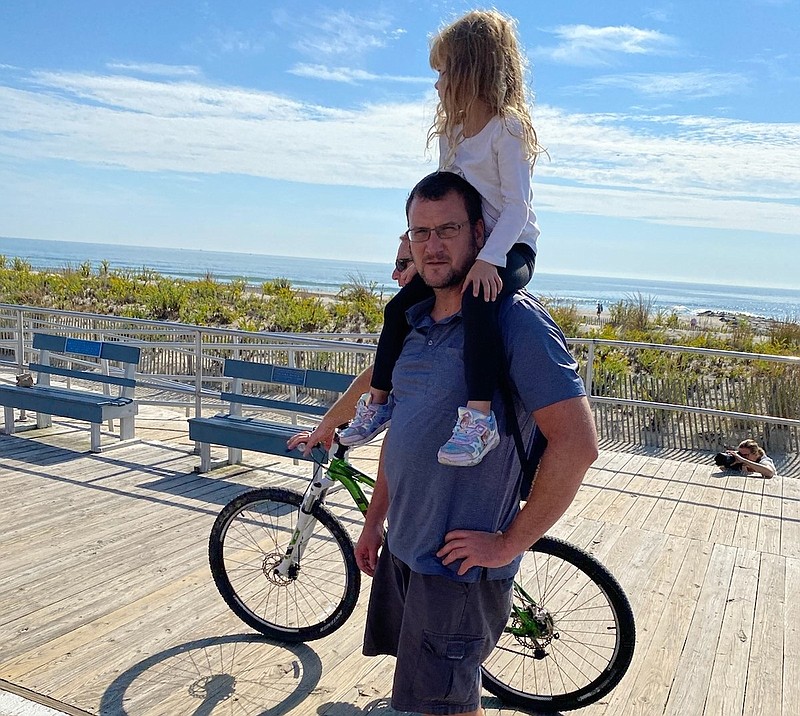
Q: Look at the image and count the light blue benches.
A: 2